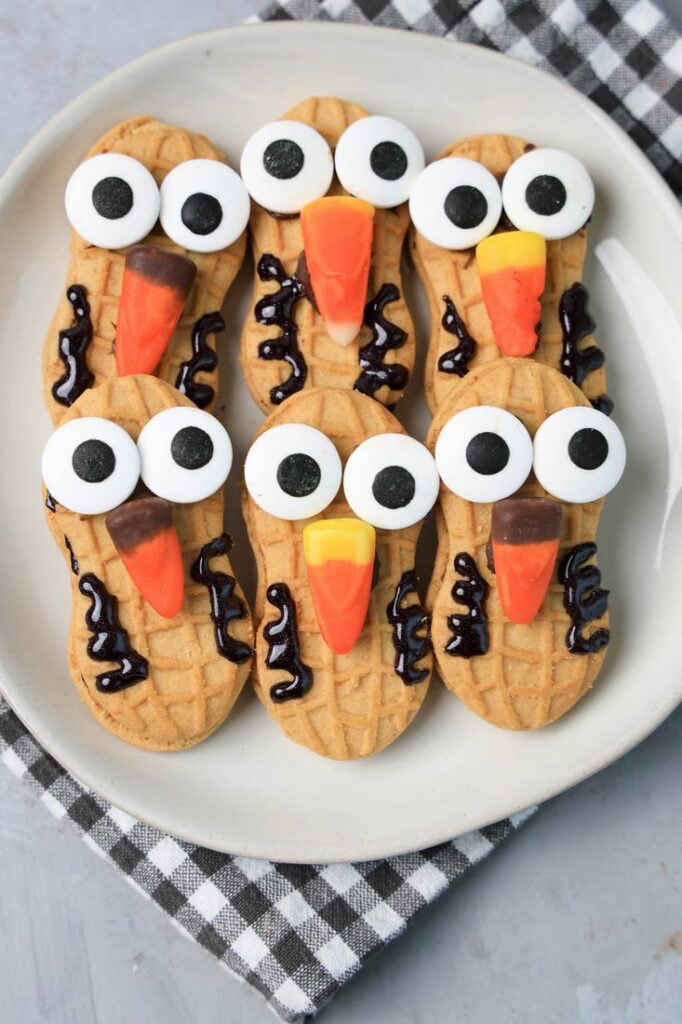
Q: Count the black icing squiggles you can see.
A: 12